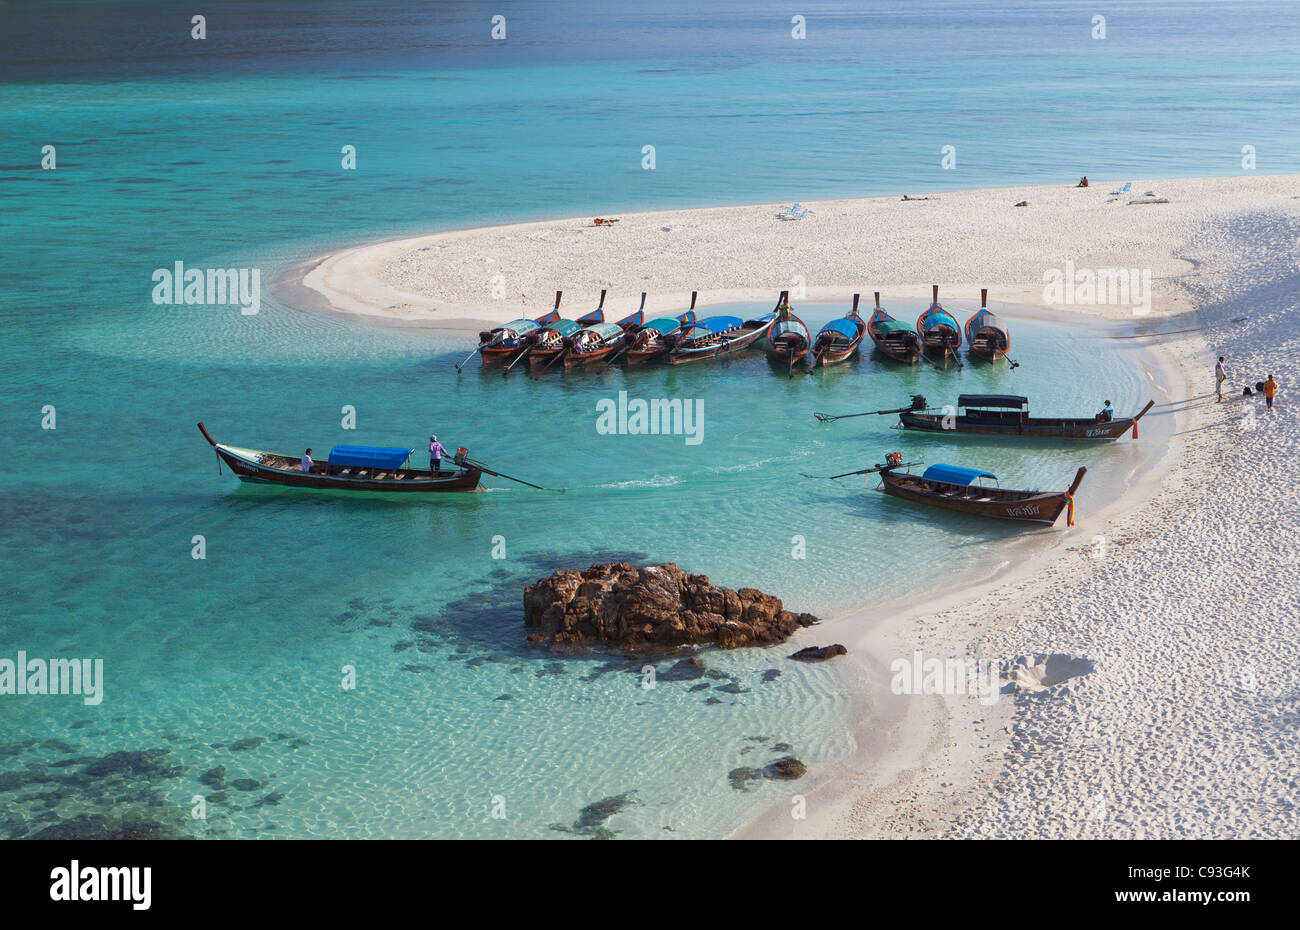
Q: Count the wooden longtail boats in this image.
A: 13